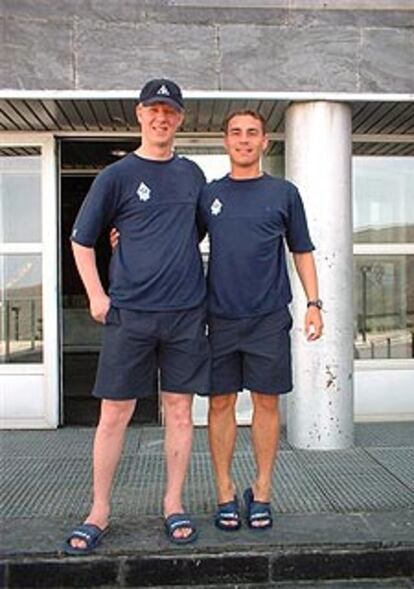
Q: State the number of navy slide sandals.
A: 4